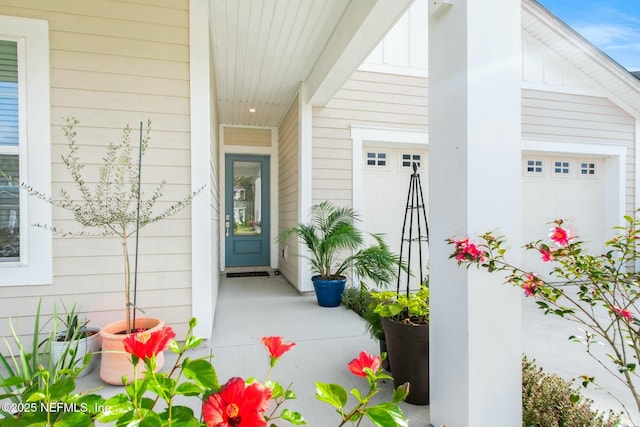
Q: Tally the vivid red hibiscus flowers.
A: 4